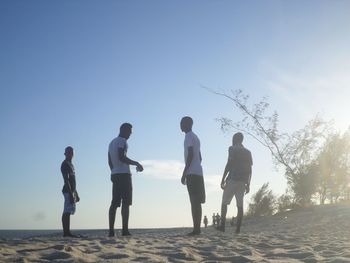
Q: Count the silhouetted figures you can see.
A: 4